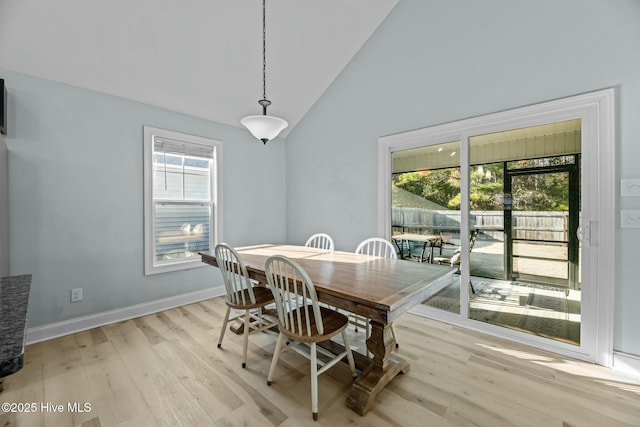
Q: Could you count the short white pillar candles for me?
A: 0